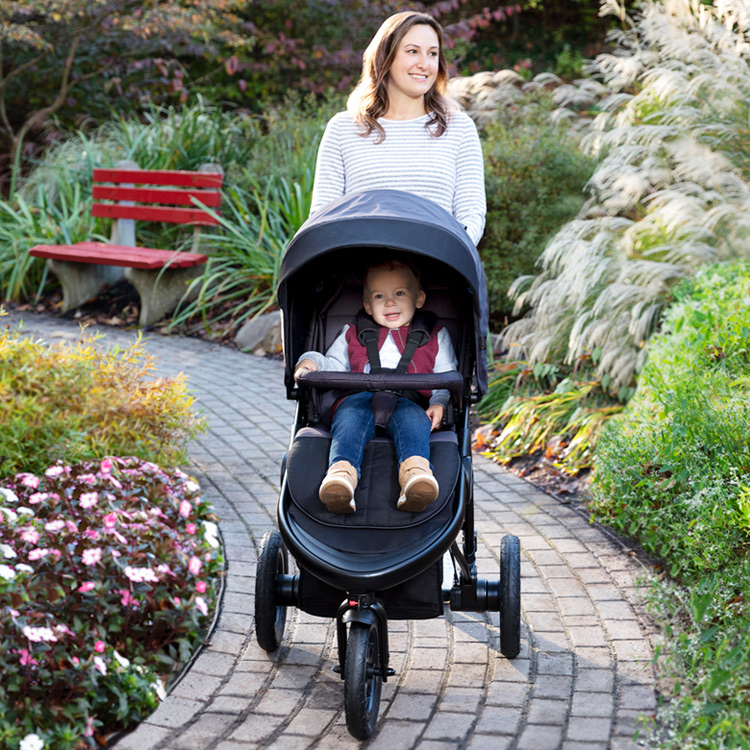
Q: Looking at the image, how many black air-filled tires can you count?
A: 3